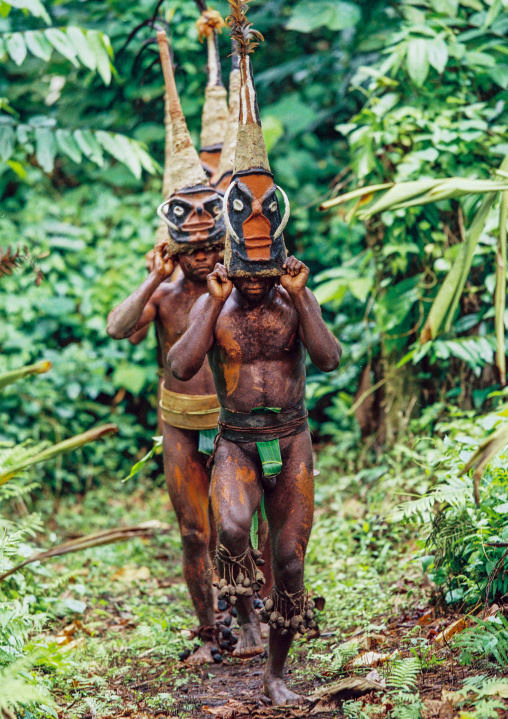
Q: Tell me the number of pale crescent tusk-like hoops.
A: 4